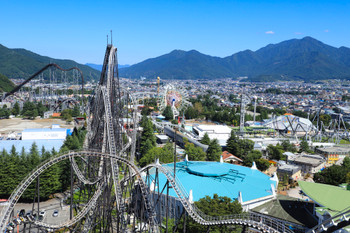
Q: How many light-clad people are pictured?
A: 0